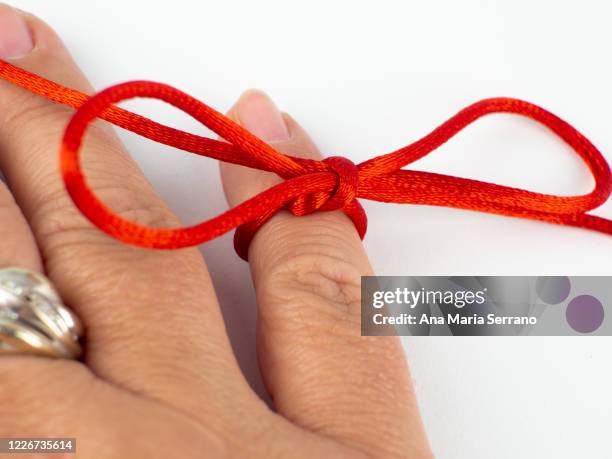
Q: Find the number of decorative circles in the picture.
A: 2